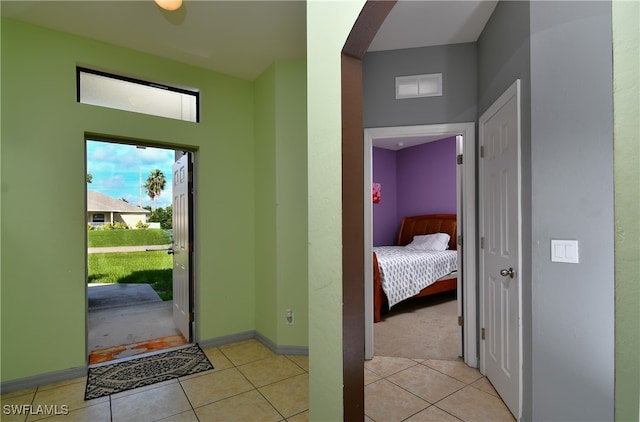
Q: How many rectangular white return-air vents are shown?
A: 1